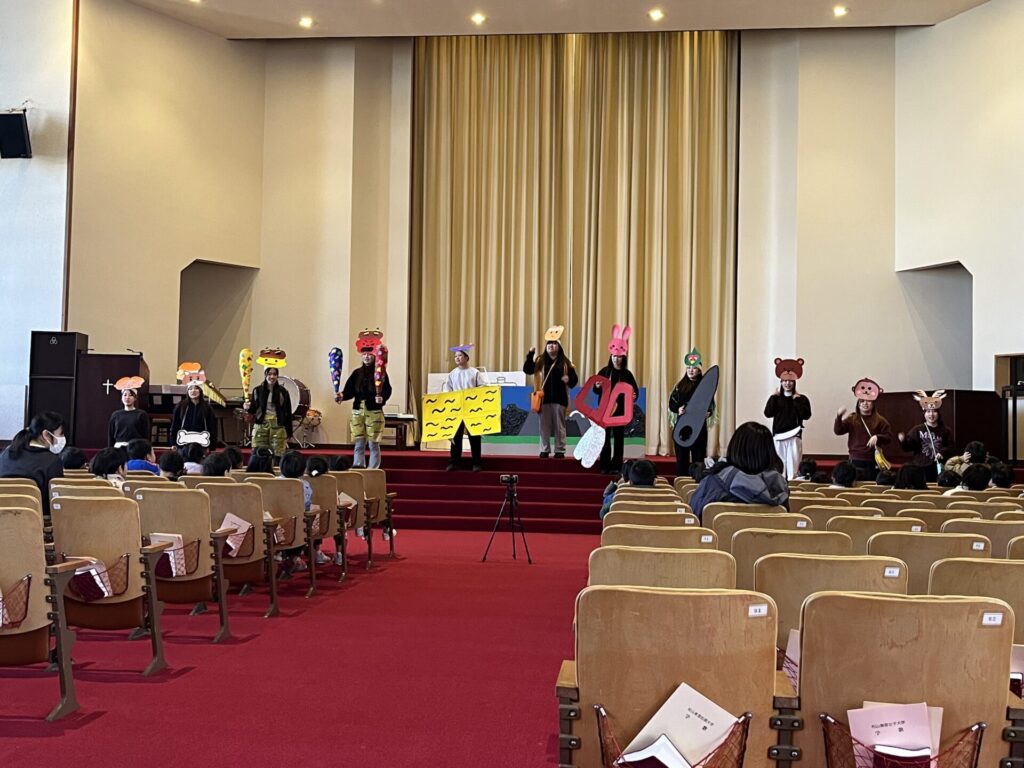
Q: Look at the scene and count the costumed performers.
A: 11